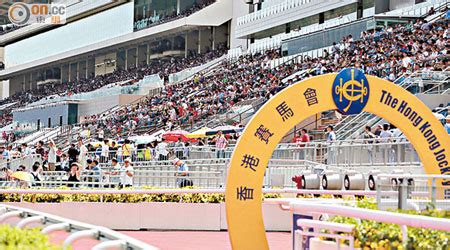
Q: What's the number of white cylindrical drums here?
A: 5